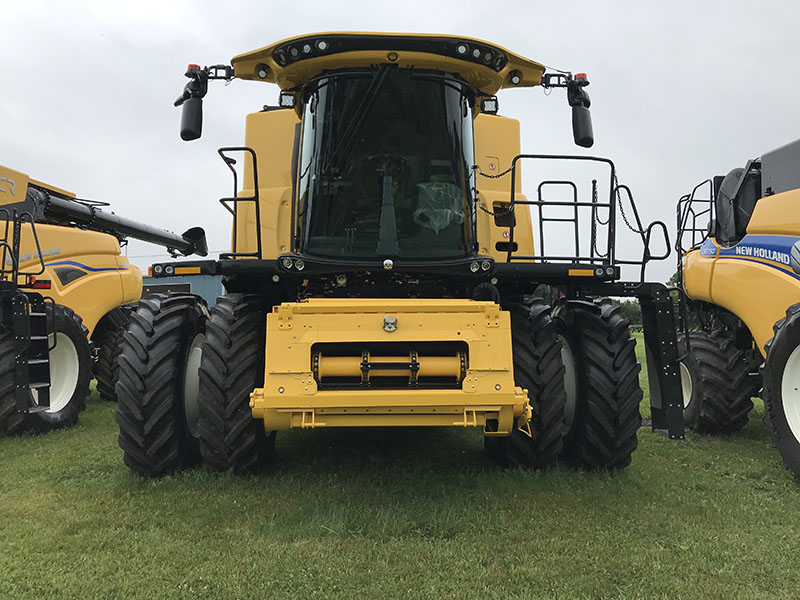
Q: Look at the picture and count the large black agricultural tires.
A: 8